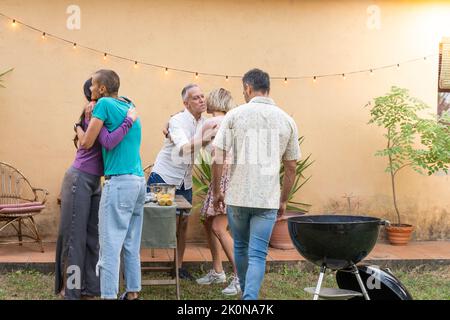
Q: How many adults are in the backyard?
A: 5